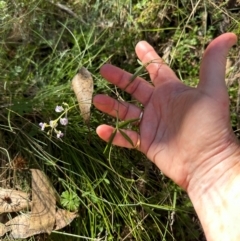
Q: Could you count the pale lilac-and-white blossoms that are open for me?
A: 5